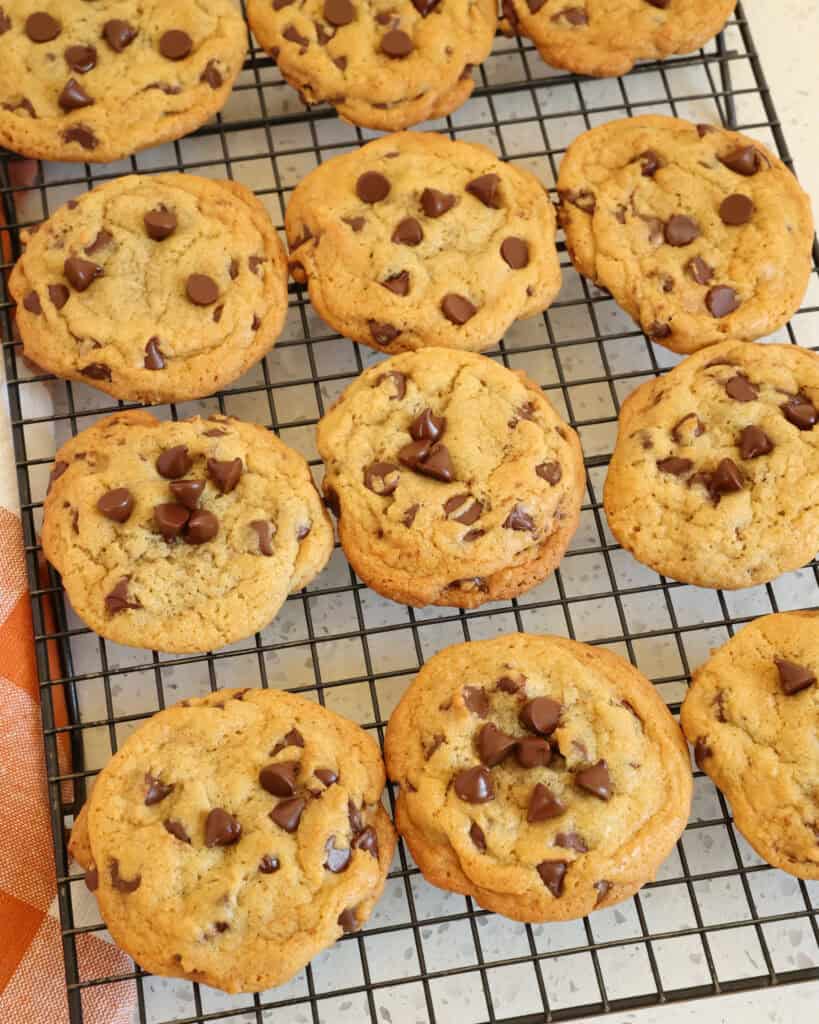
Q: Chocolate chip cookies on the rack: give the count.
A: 12